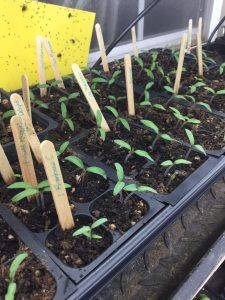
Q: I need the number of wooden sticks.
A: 14